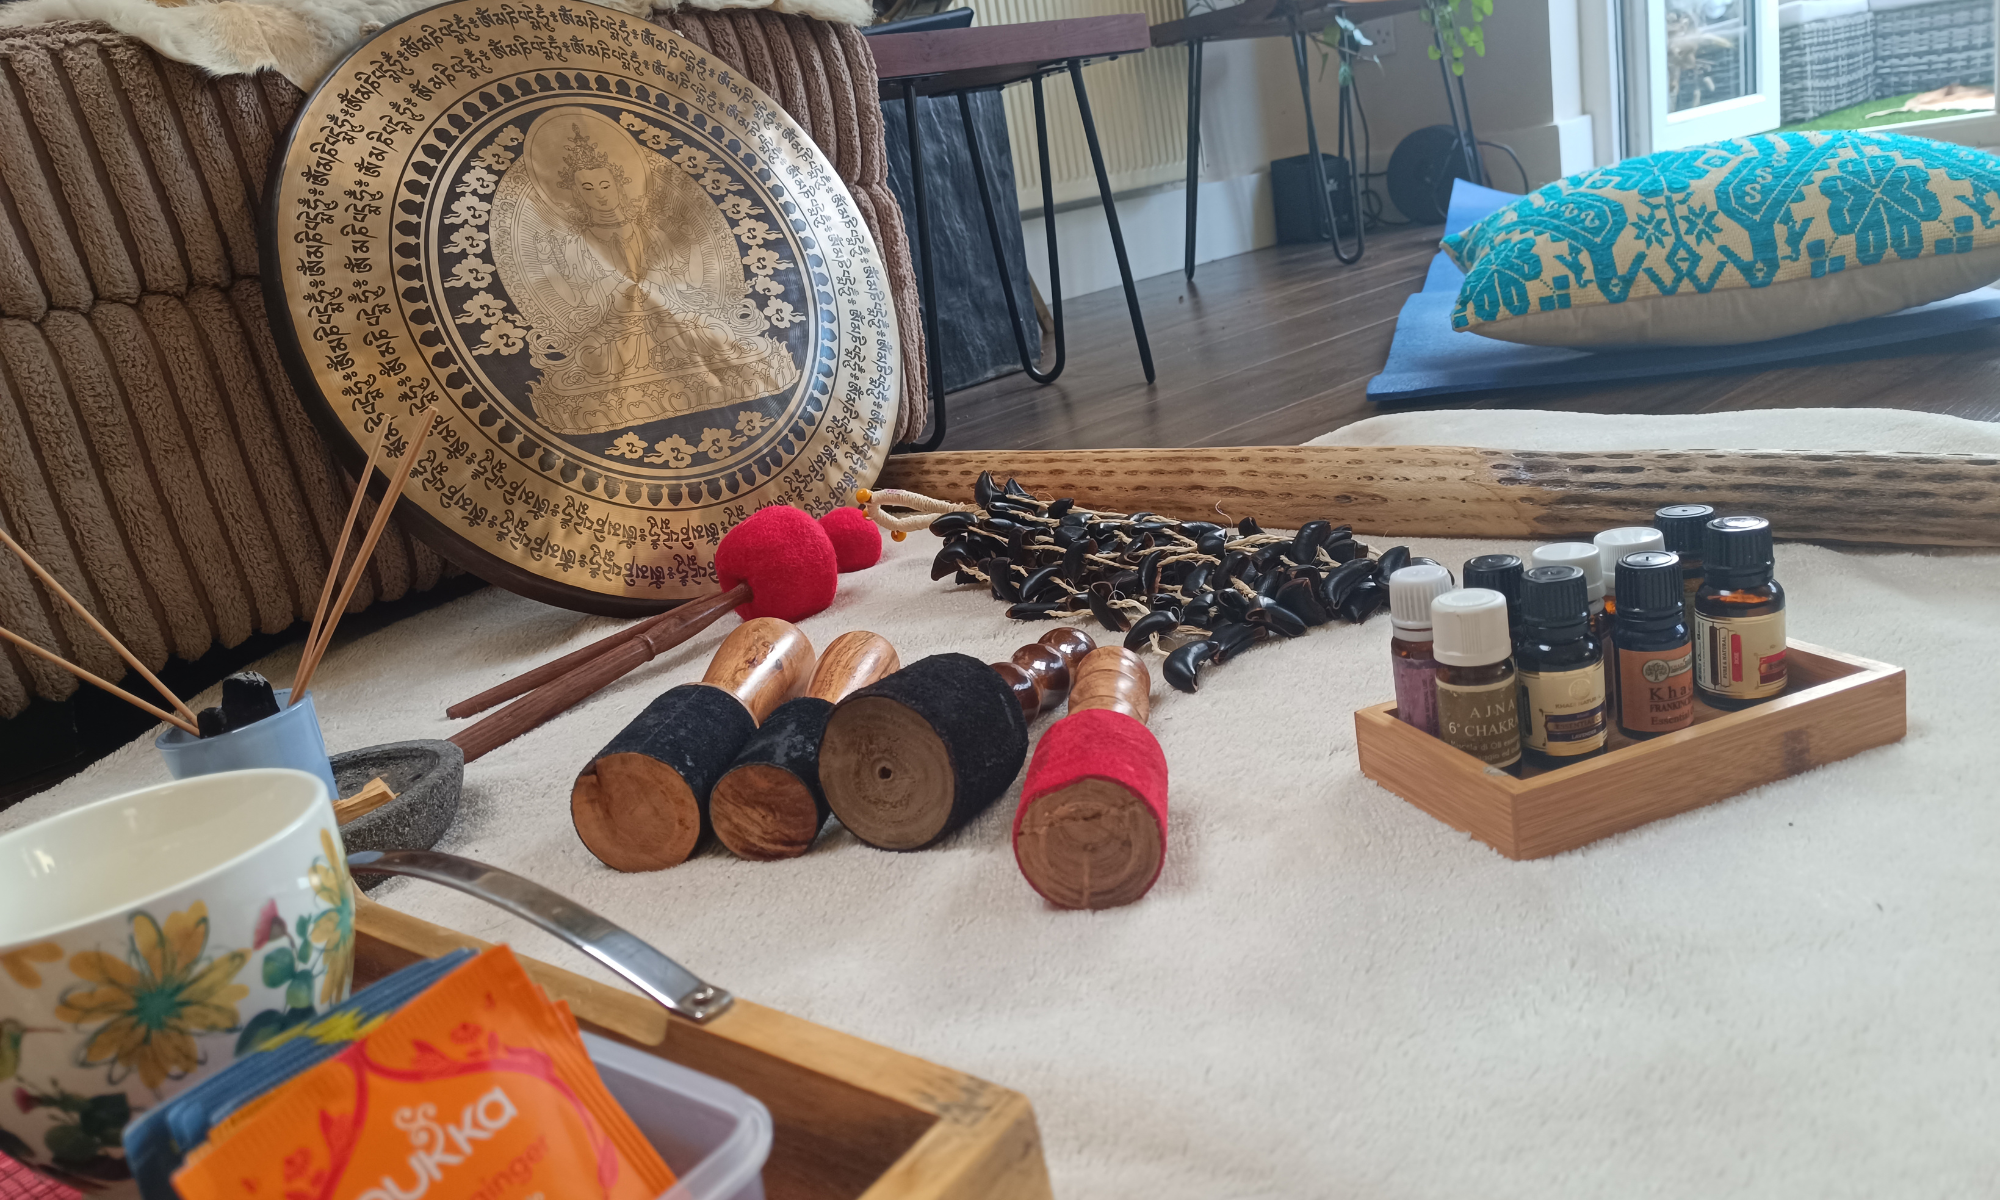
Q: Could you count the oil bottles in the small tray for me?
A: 9